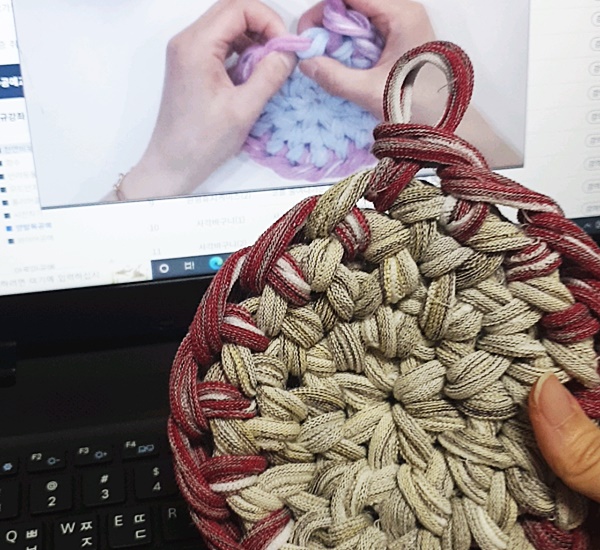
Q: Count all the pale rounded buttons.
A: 9